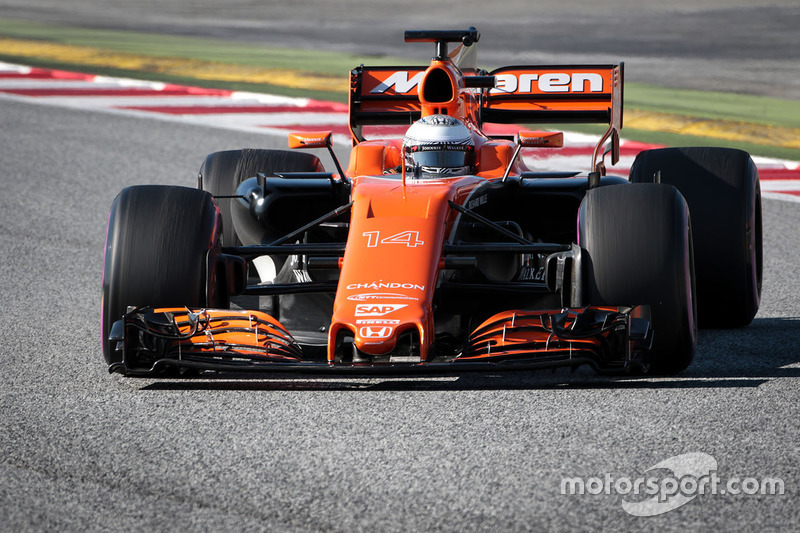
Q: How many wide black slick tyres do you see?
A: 4